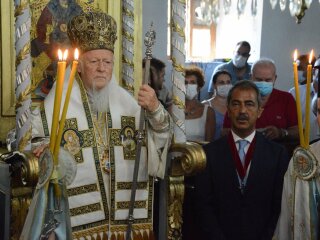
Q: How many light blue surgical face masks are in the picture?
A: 1